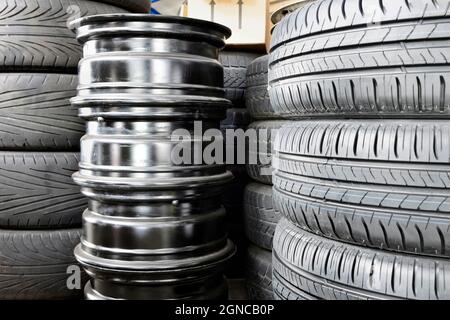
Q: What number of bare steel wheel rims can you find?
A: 4